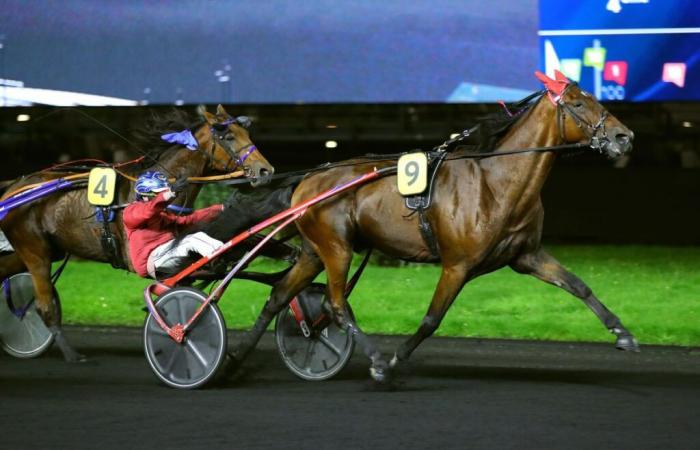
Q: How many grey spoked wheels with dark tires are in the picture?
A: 3